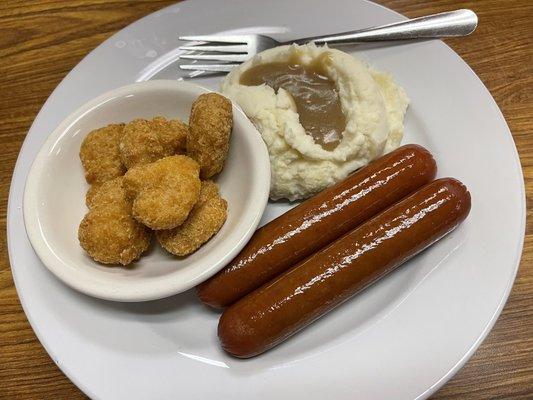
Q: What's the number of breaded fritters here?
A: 7